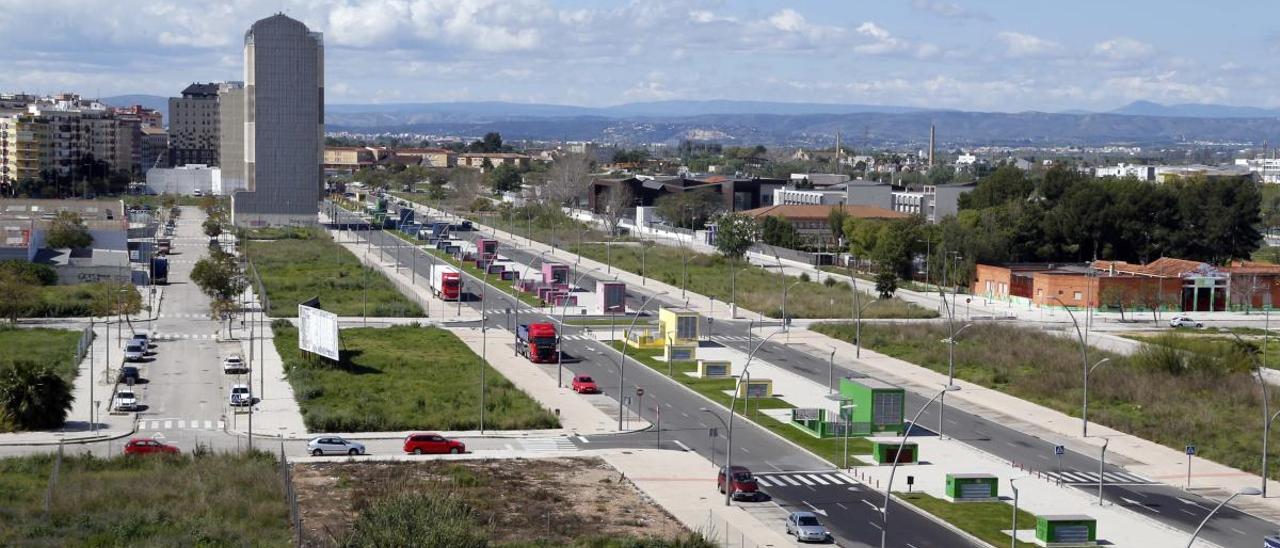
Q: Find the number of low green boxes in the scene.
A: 3